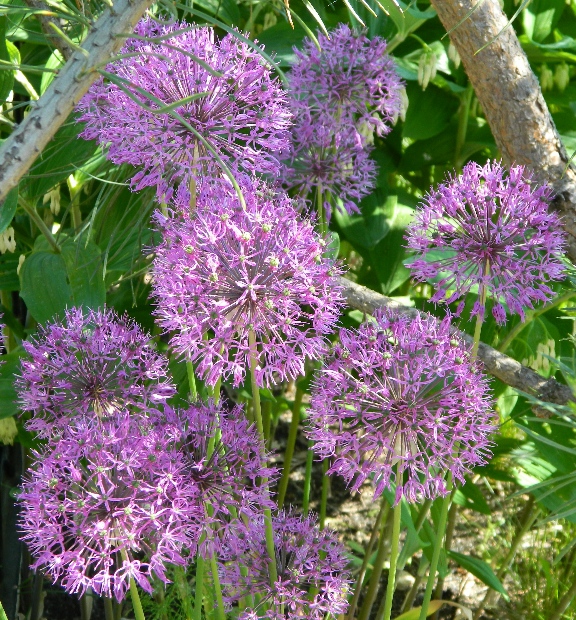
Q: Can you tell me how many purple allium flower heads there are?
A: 10